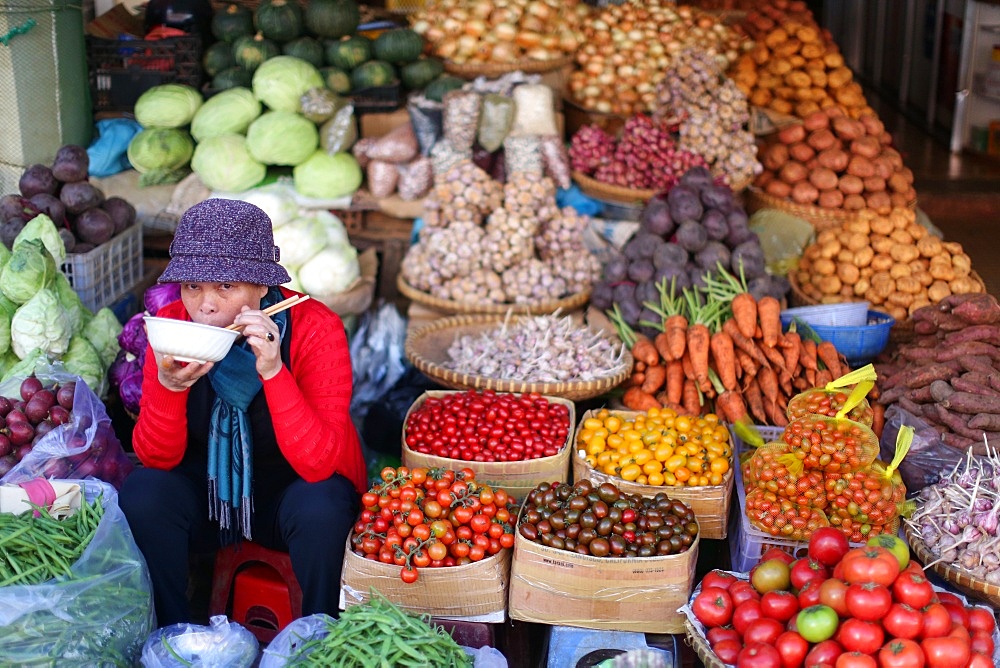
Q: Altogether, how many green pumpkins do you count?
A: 13